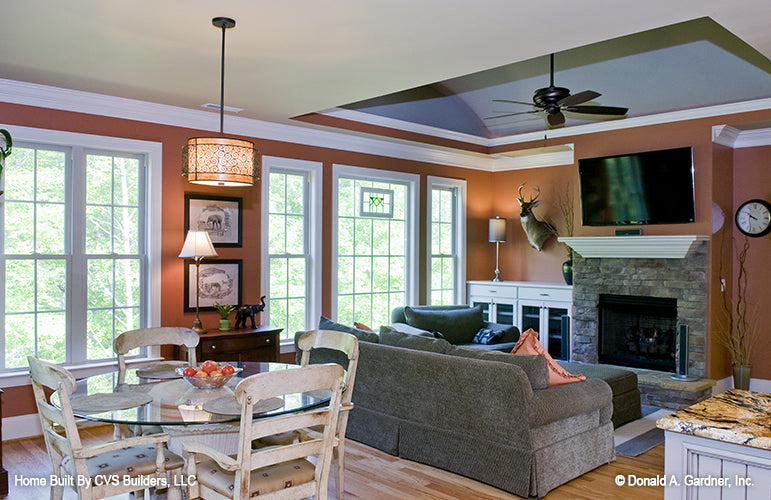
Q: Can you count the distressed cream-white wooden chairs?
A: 4